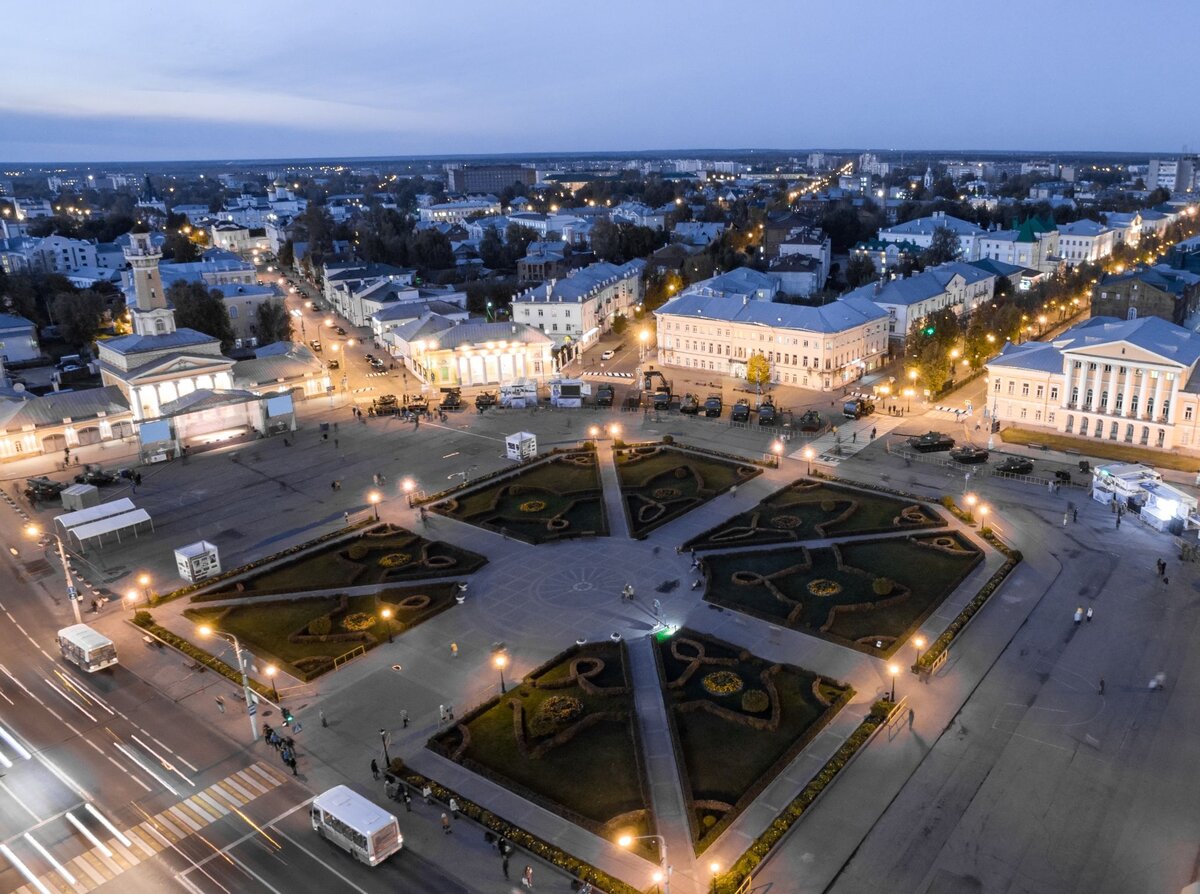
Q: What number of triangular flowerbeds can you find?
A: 8